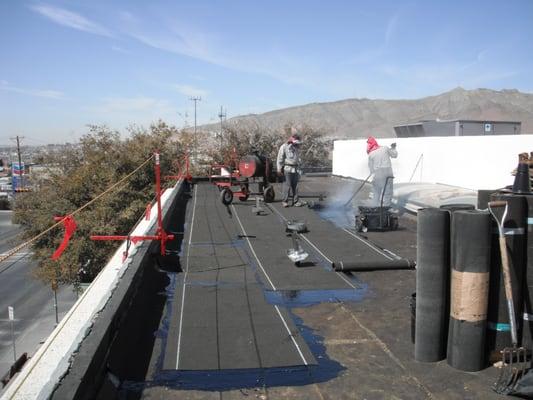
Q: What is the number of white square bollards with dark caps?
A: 0